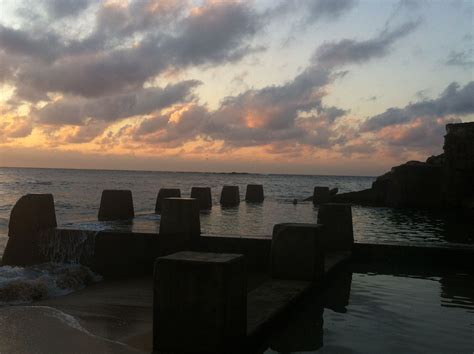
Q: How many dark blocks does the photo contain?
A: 11